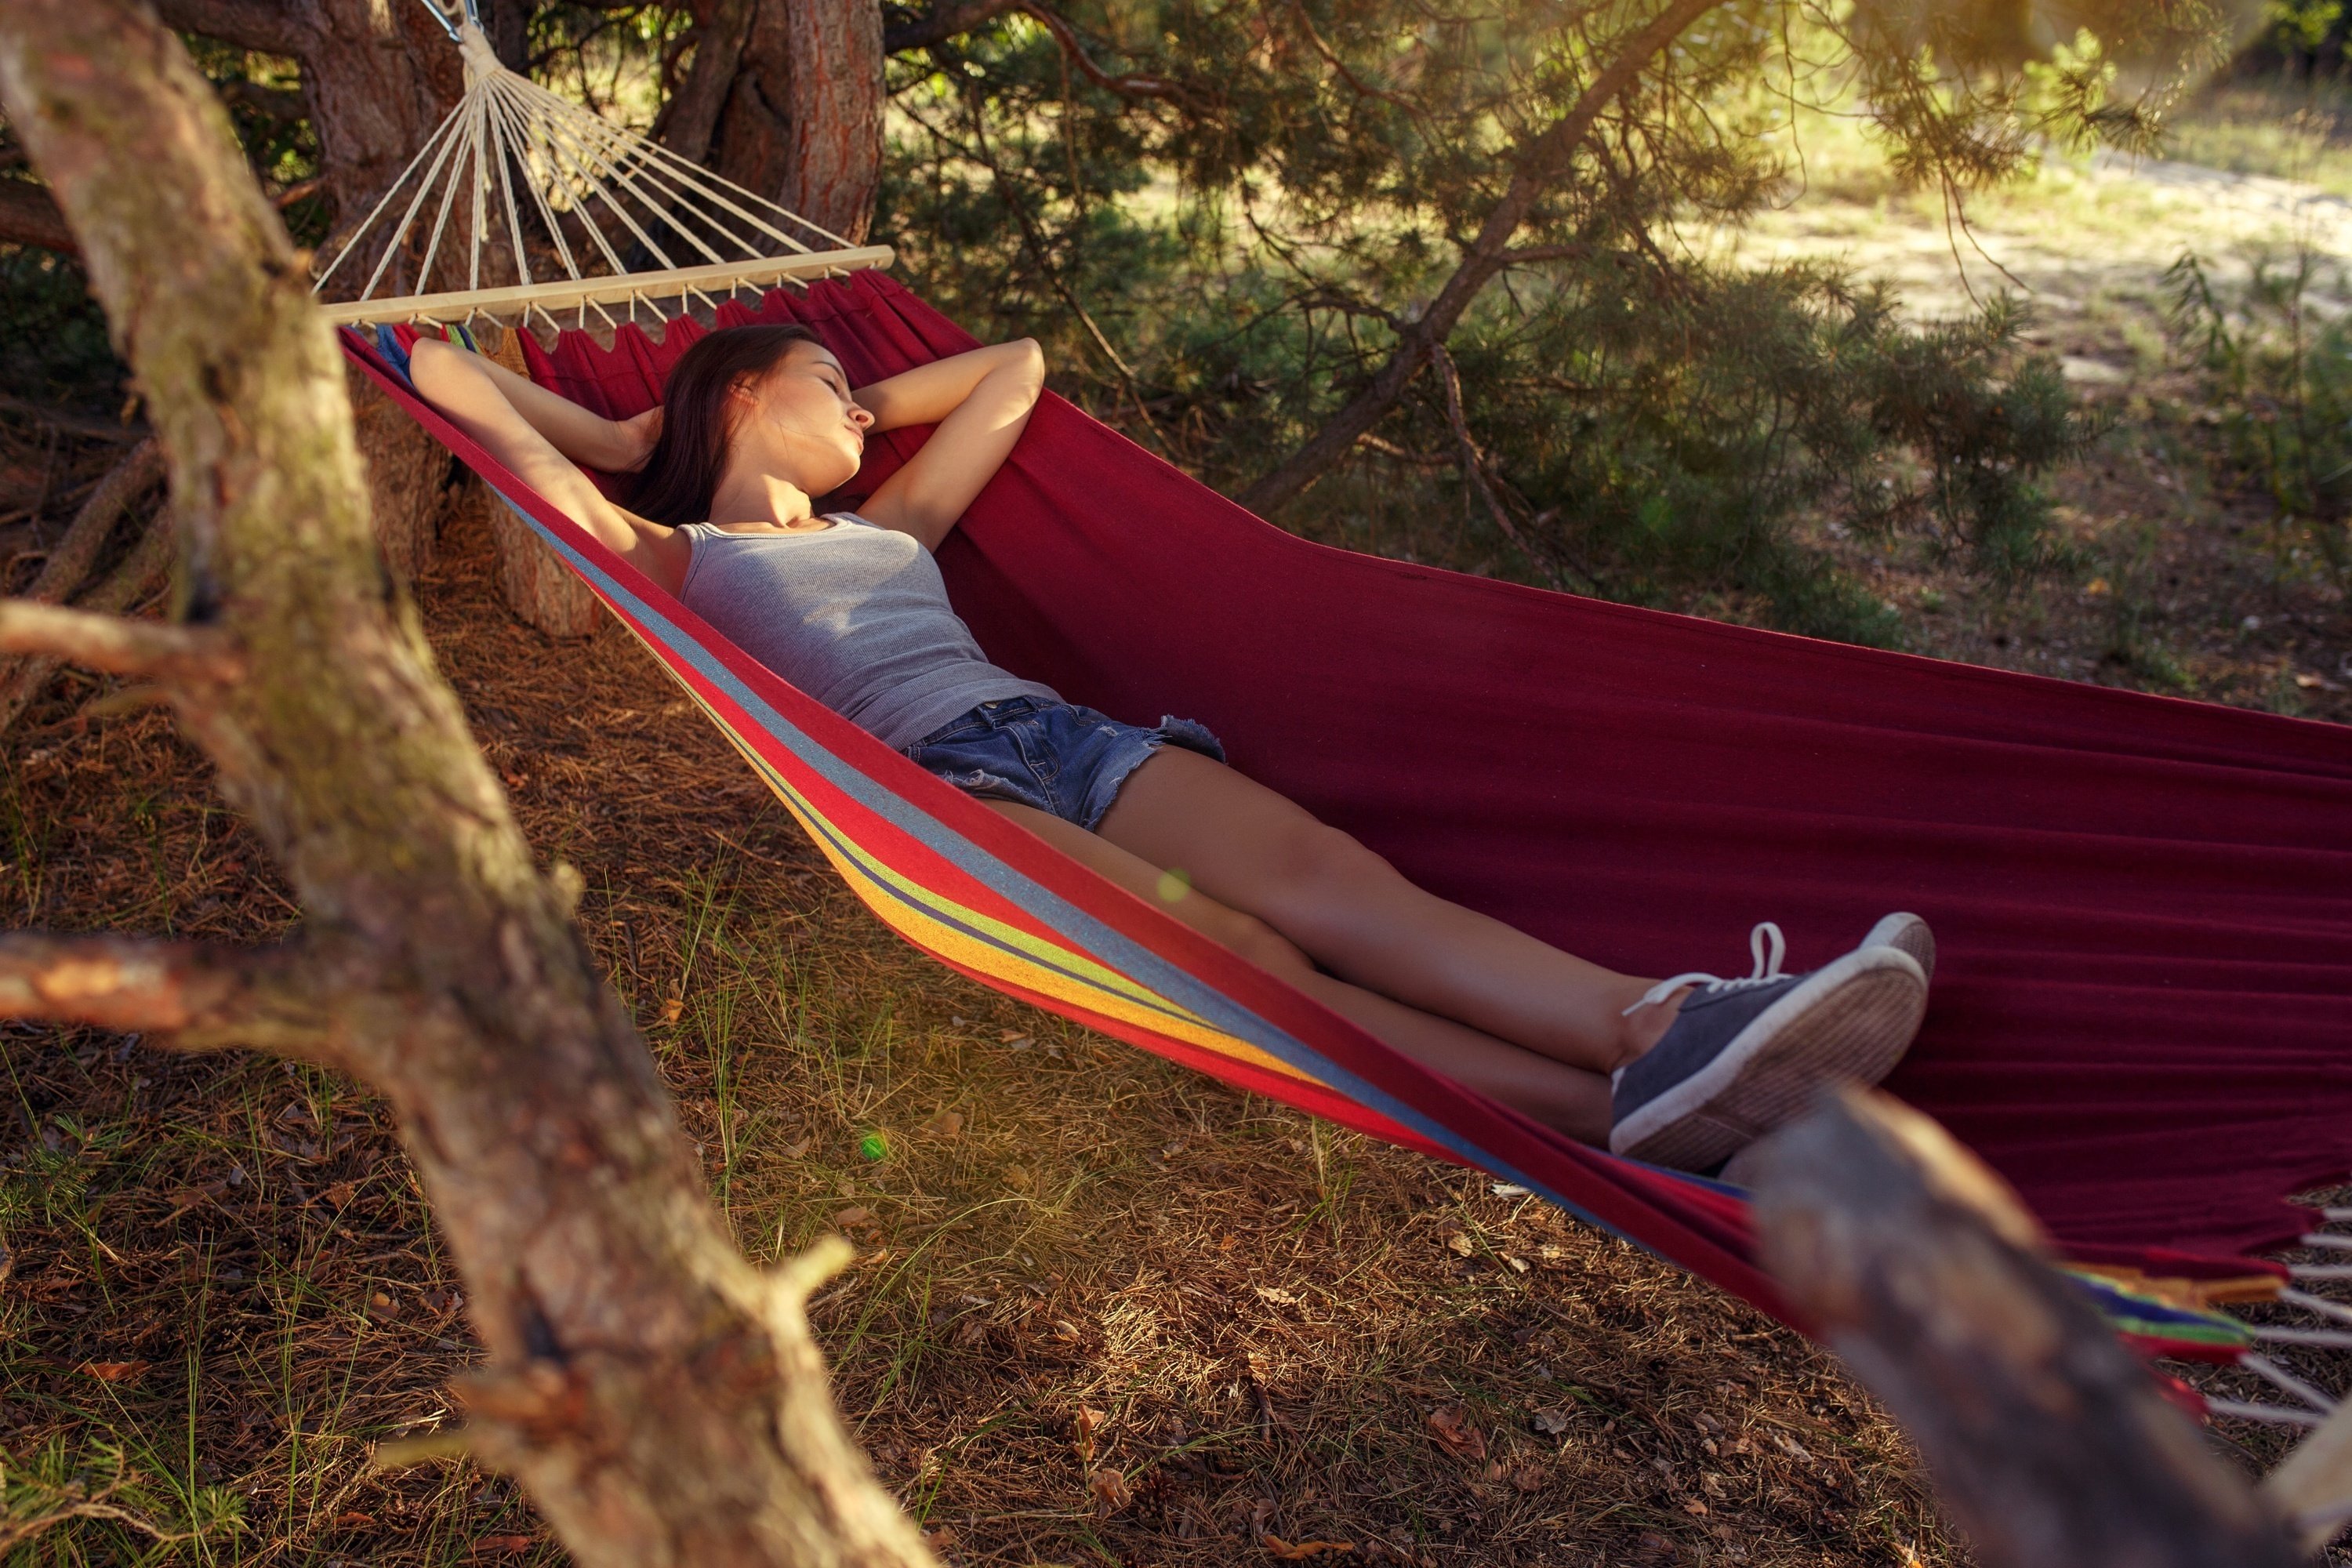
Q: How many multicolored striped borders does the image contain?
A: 1